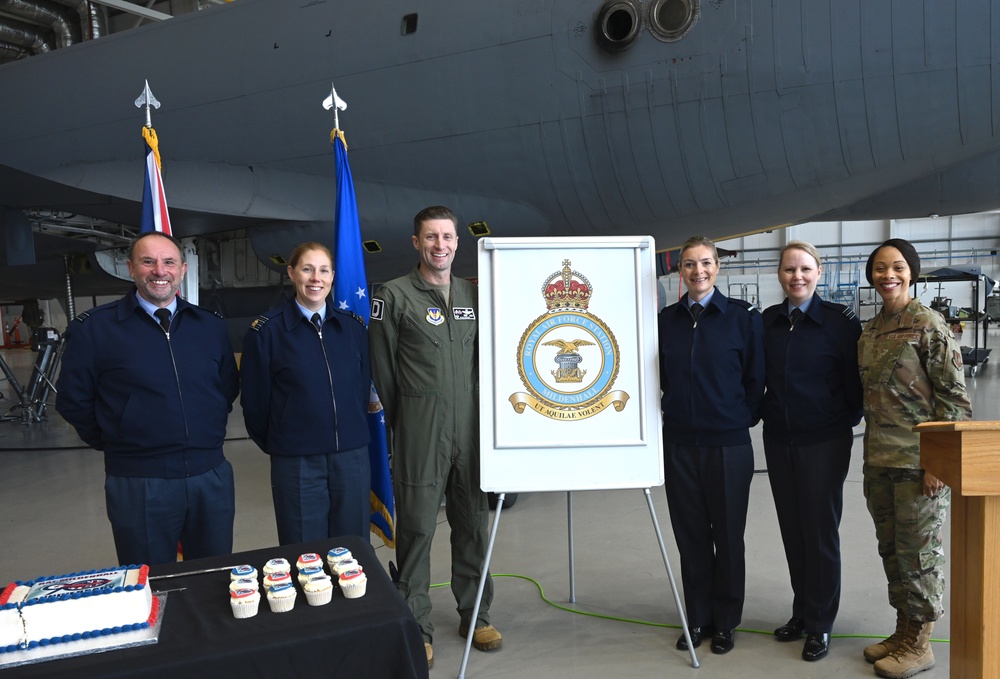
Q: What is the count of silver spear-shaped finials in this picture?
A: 2